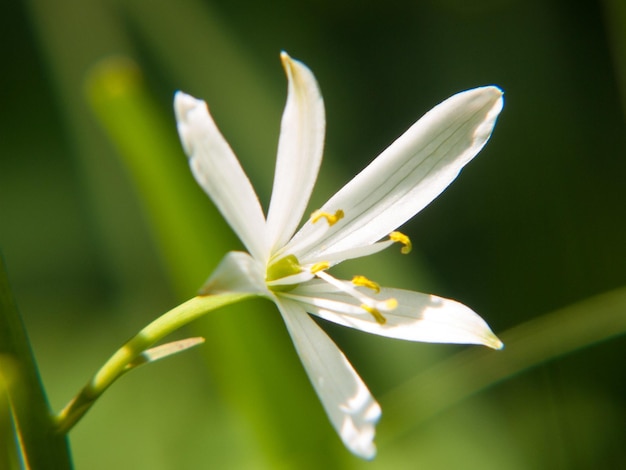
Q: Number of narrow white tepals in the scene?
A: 6